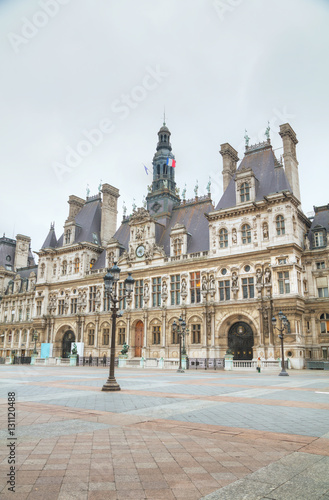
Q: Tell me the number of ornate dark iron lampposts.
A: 3